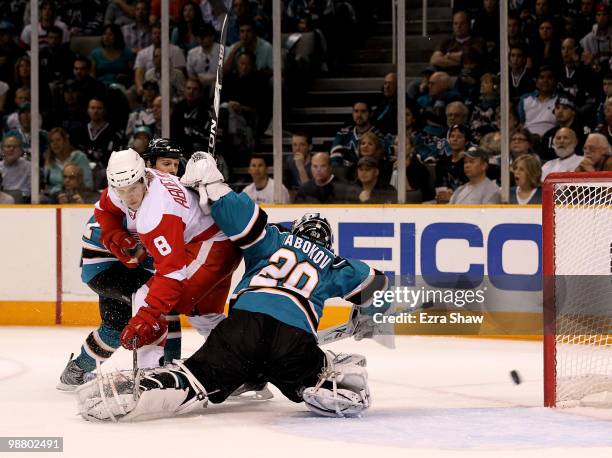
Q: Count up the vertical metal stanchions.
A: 5